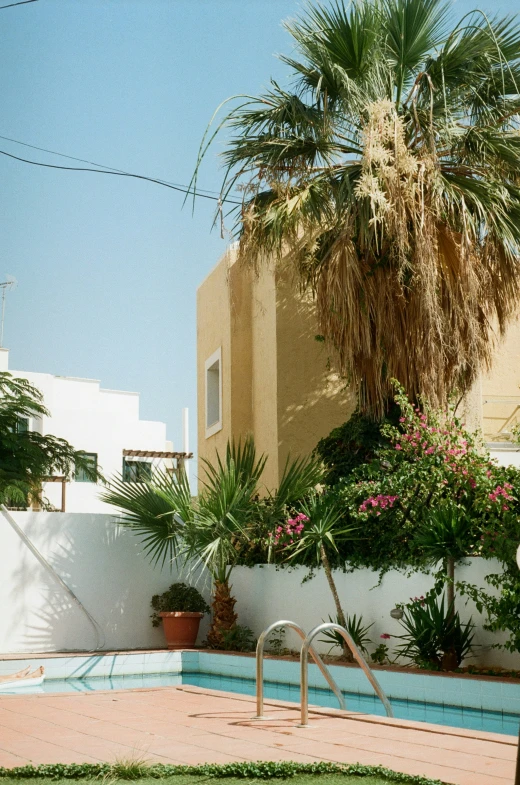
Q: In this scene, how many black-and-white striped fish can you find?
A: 0